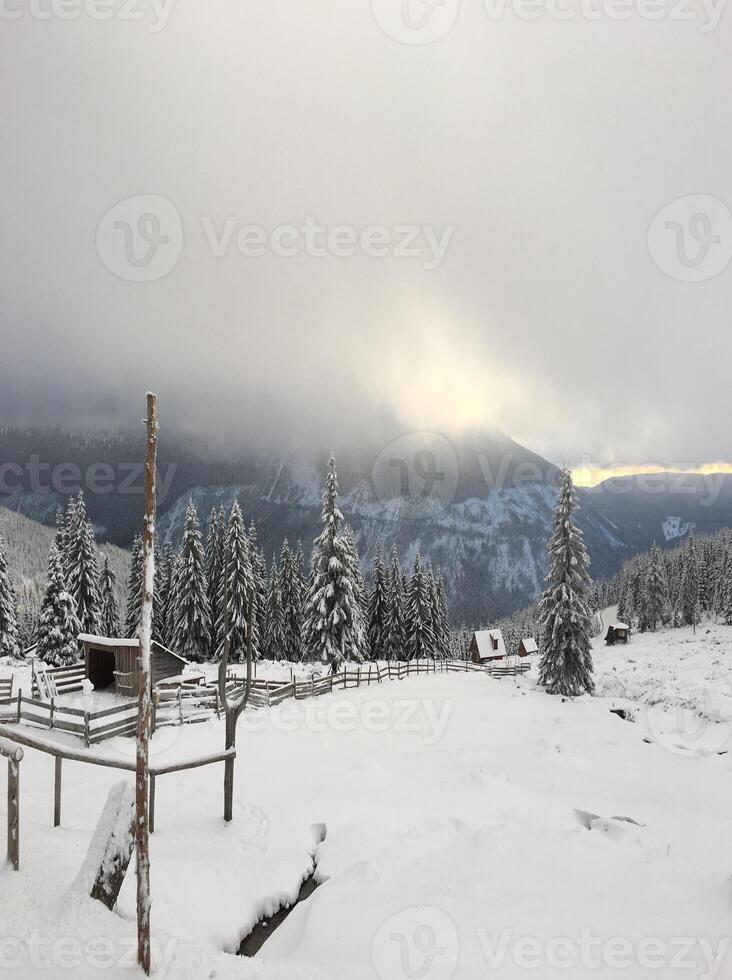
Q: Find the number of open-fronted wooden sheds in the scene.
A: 1